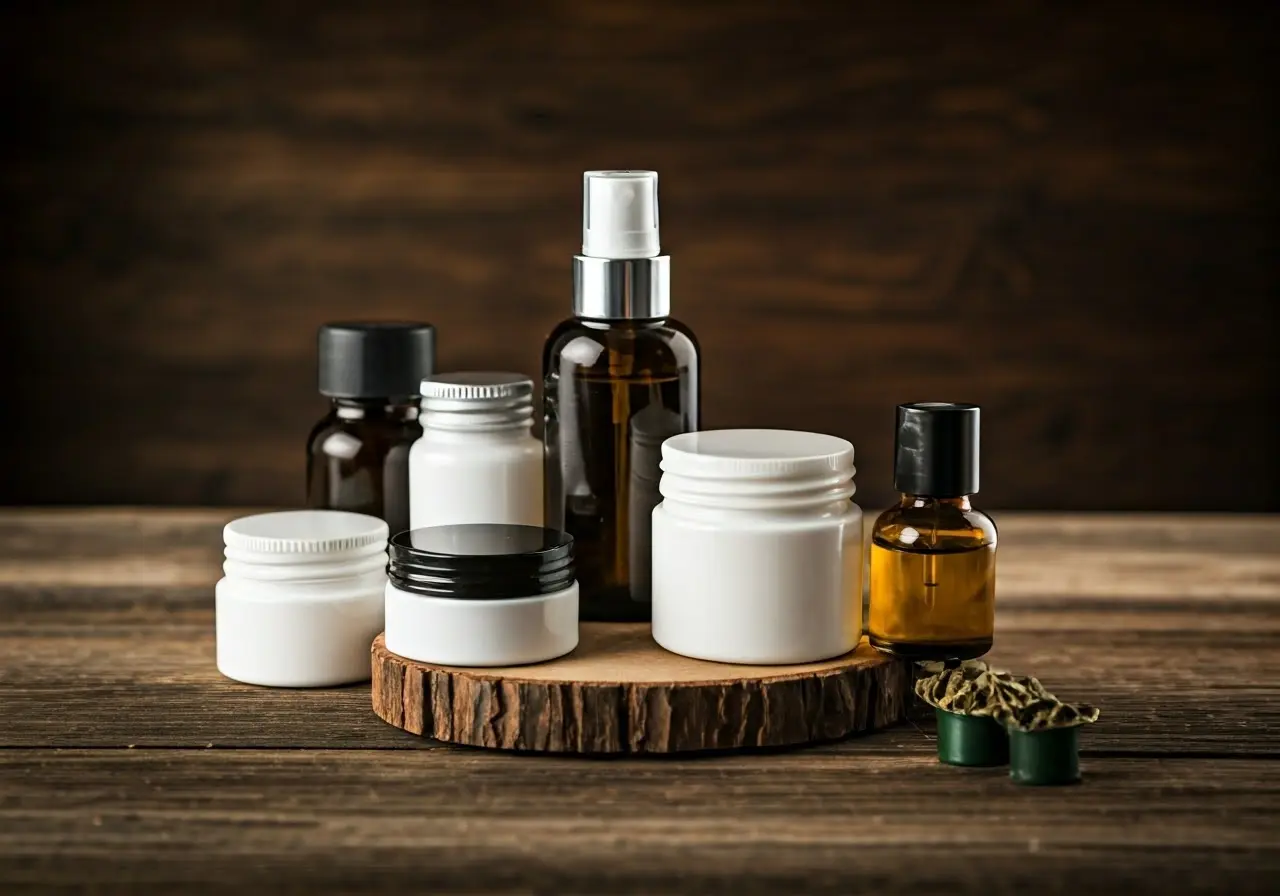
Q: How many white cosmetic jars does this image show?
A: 4